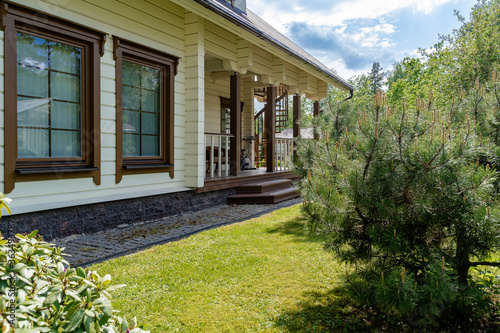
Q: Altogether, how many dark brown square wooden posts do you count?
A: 4